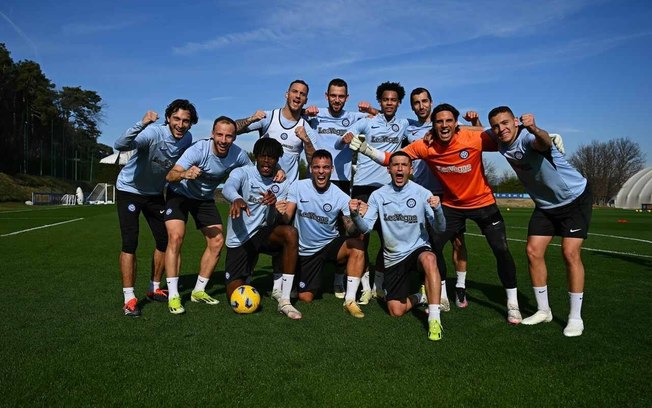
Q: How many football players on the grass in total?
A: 11